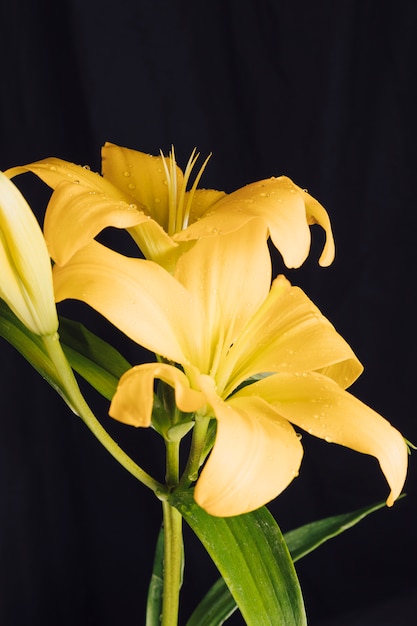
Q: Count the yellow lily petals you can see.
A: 12